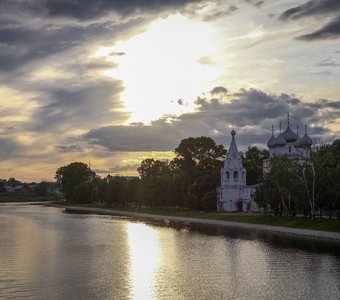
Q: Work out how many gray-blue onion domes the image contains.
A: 5